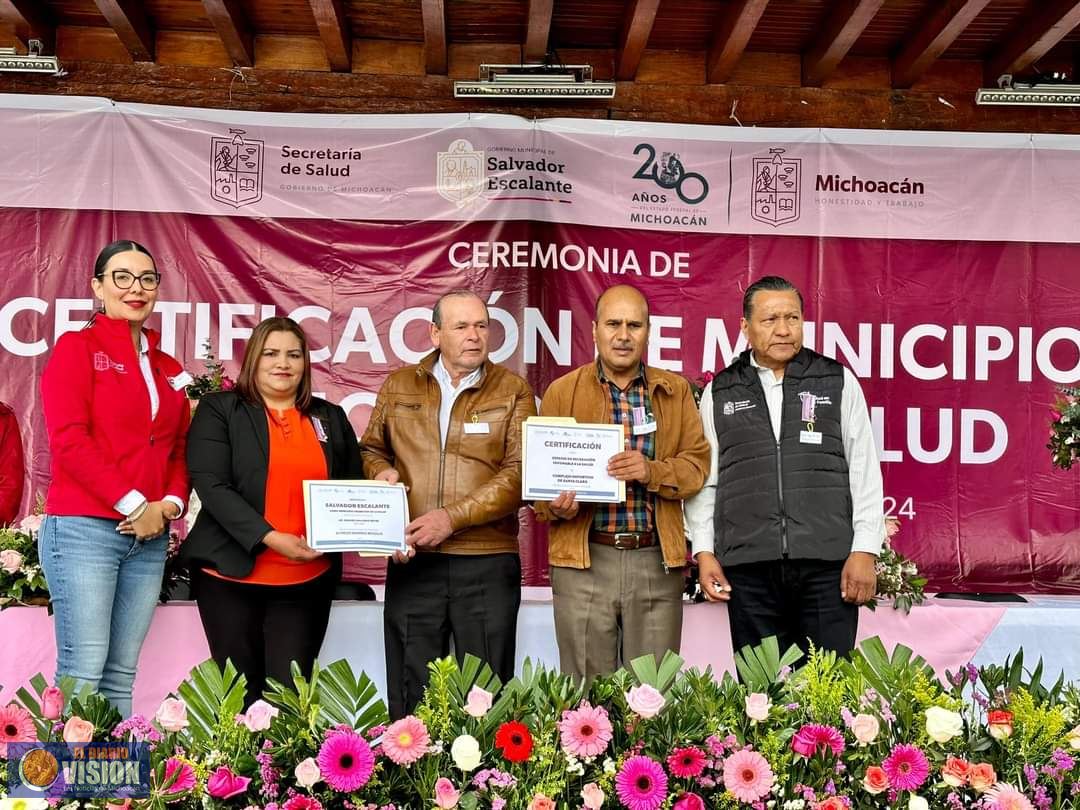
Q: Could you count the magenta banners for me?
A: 1